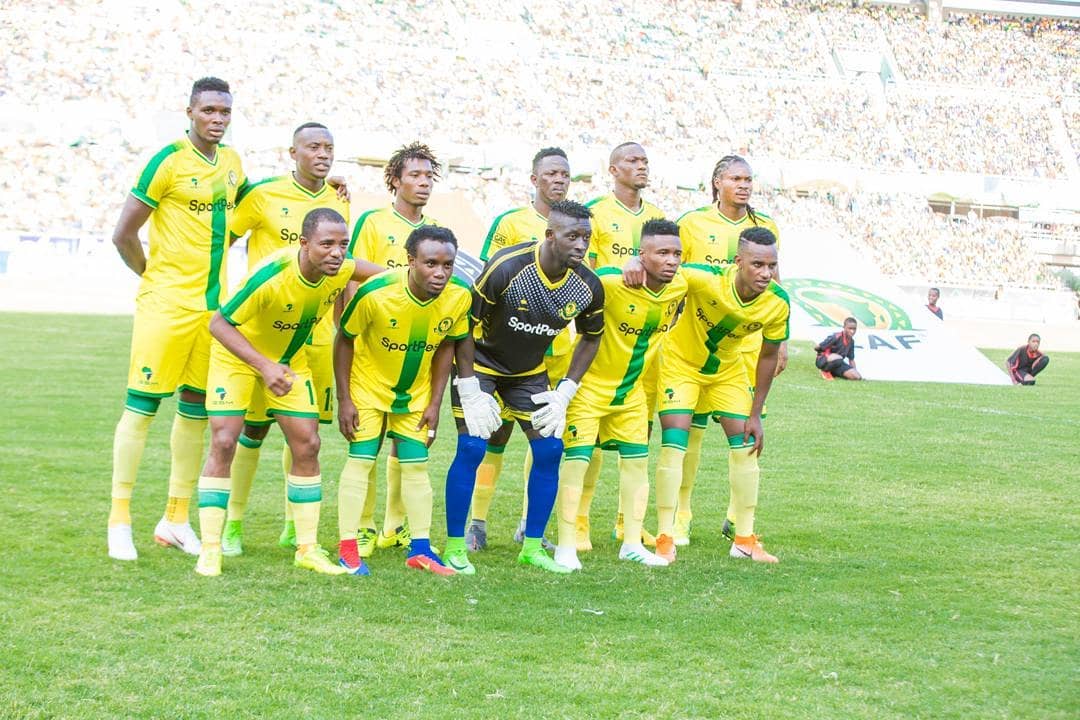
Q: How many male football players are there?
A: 11